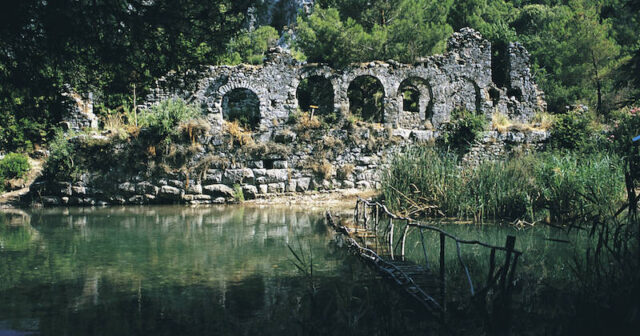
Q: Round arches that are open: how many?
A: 4